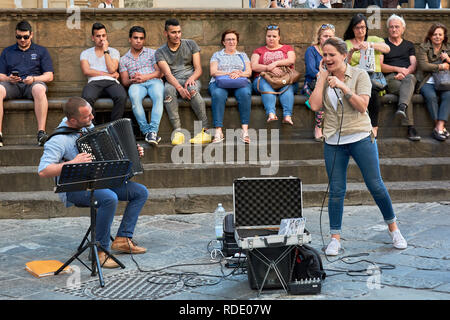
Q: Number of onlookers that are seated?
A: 10